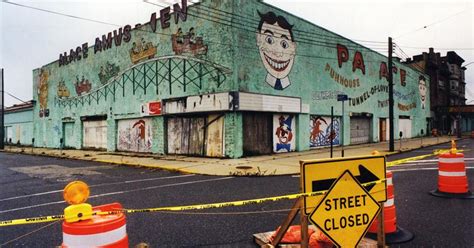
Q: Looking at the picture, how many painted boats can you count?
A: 5